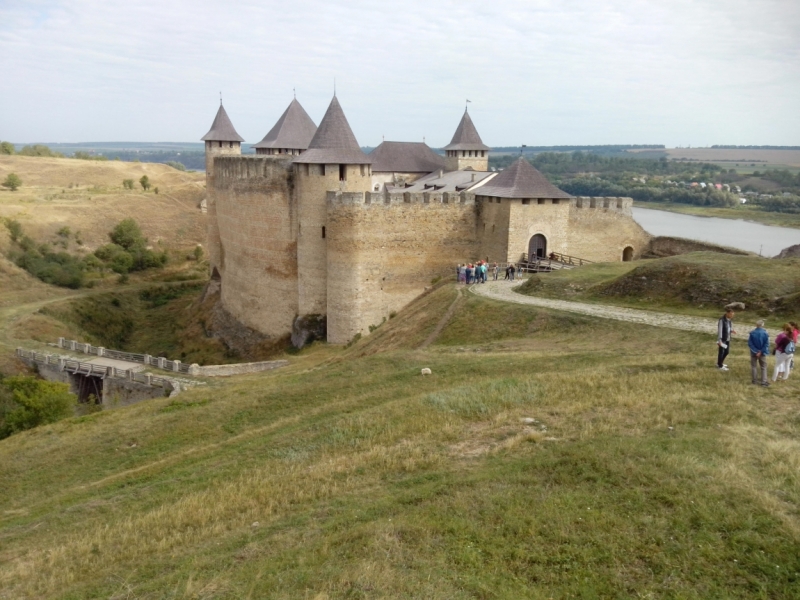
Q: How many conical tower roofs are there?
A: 5